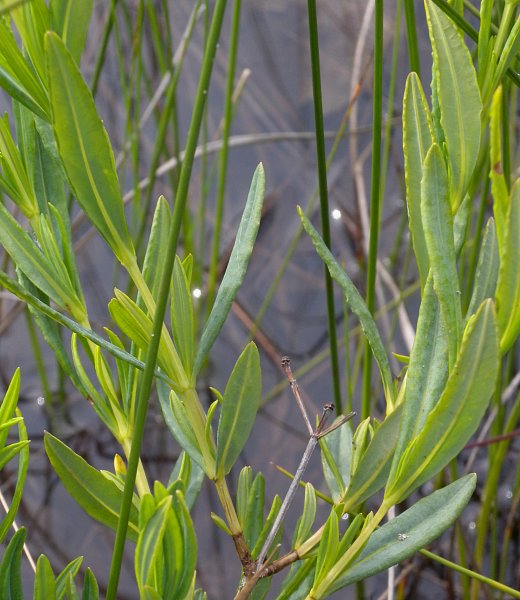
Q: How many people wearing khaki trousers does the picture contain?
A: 0